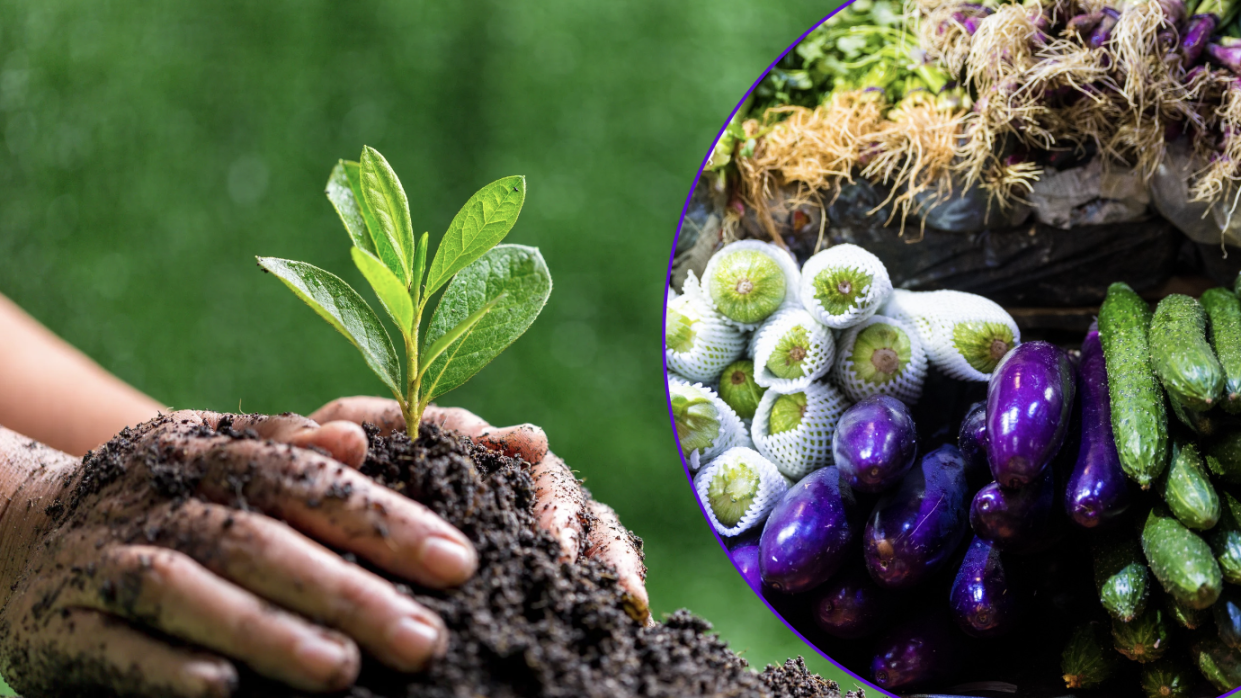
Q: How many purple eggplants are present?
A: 11